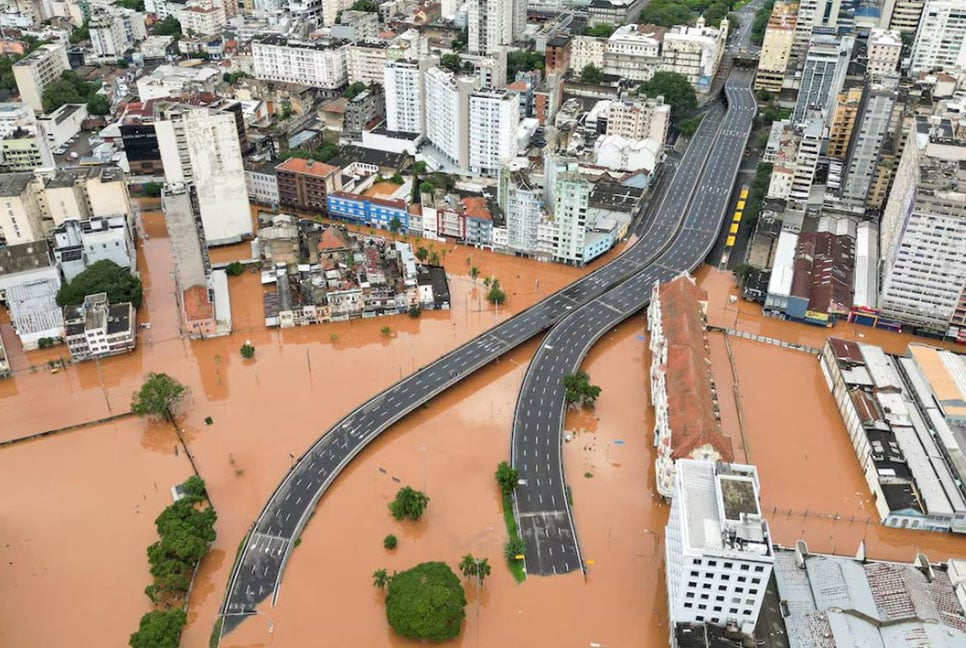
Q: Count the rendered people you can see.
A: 0